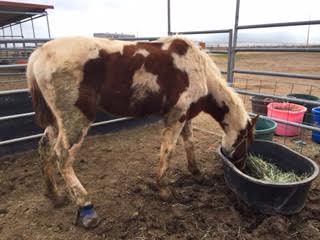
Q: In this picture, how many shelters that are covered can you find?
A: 1